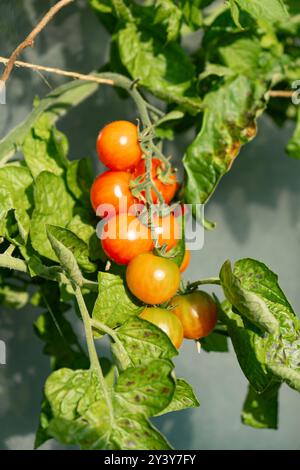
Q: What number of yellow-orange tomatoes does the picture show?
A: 3